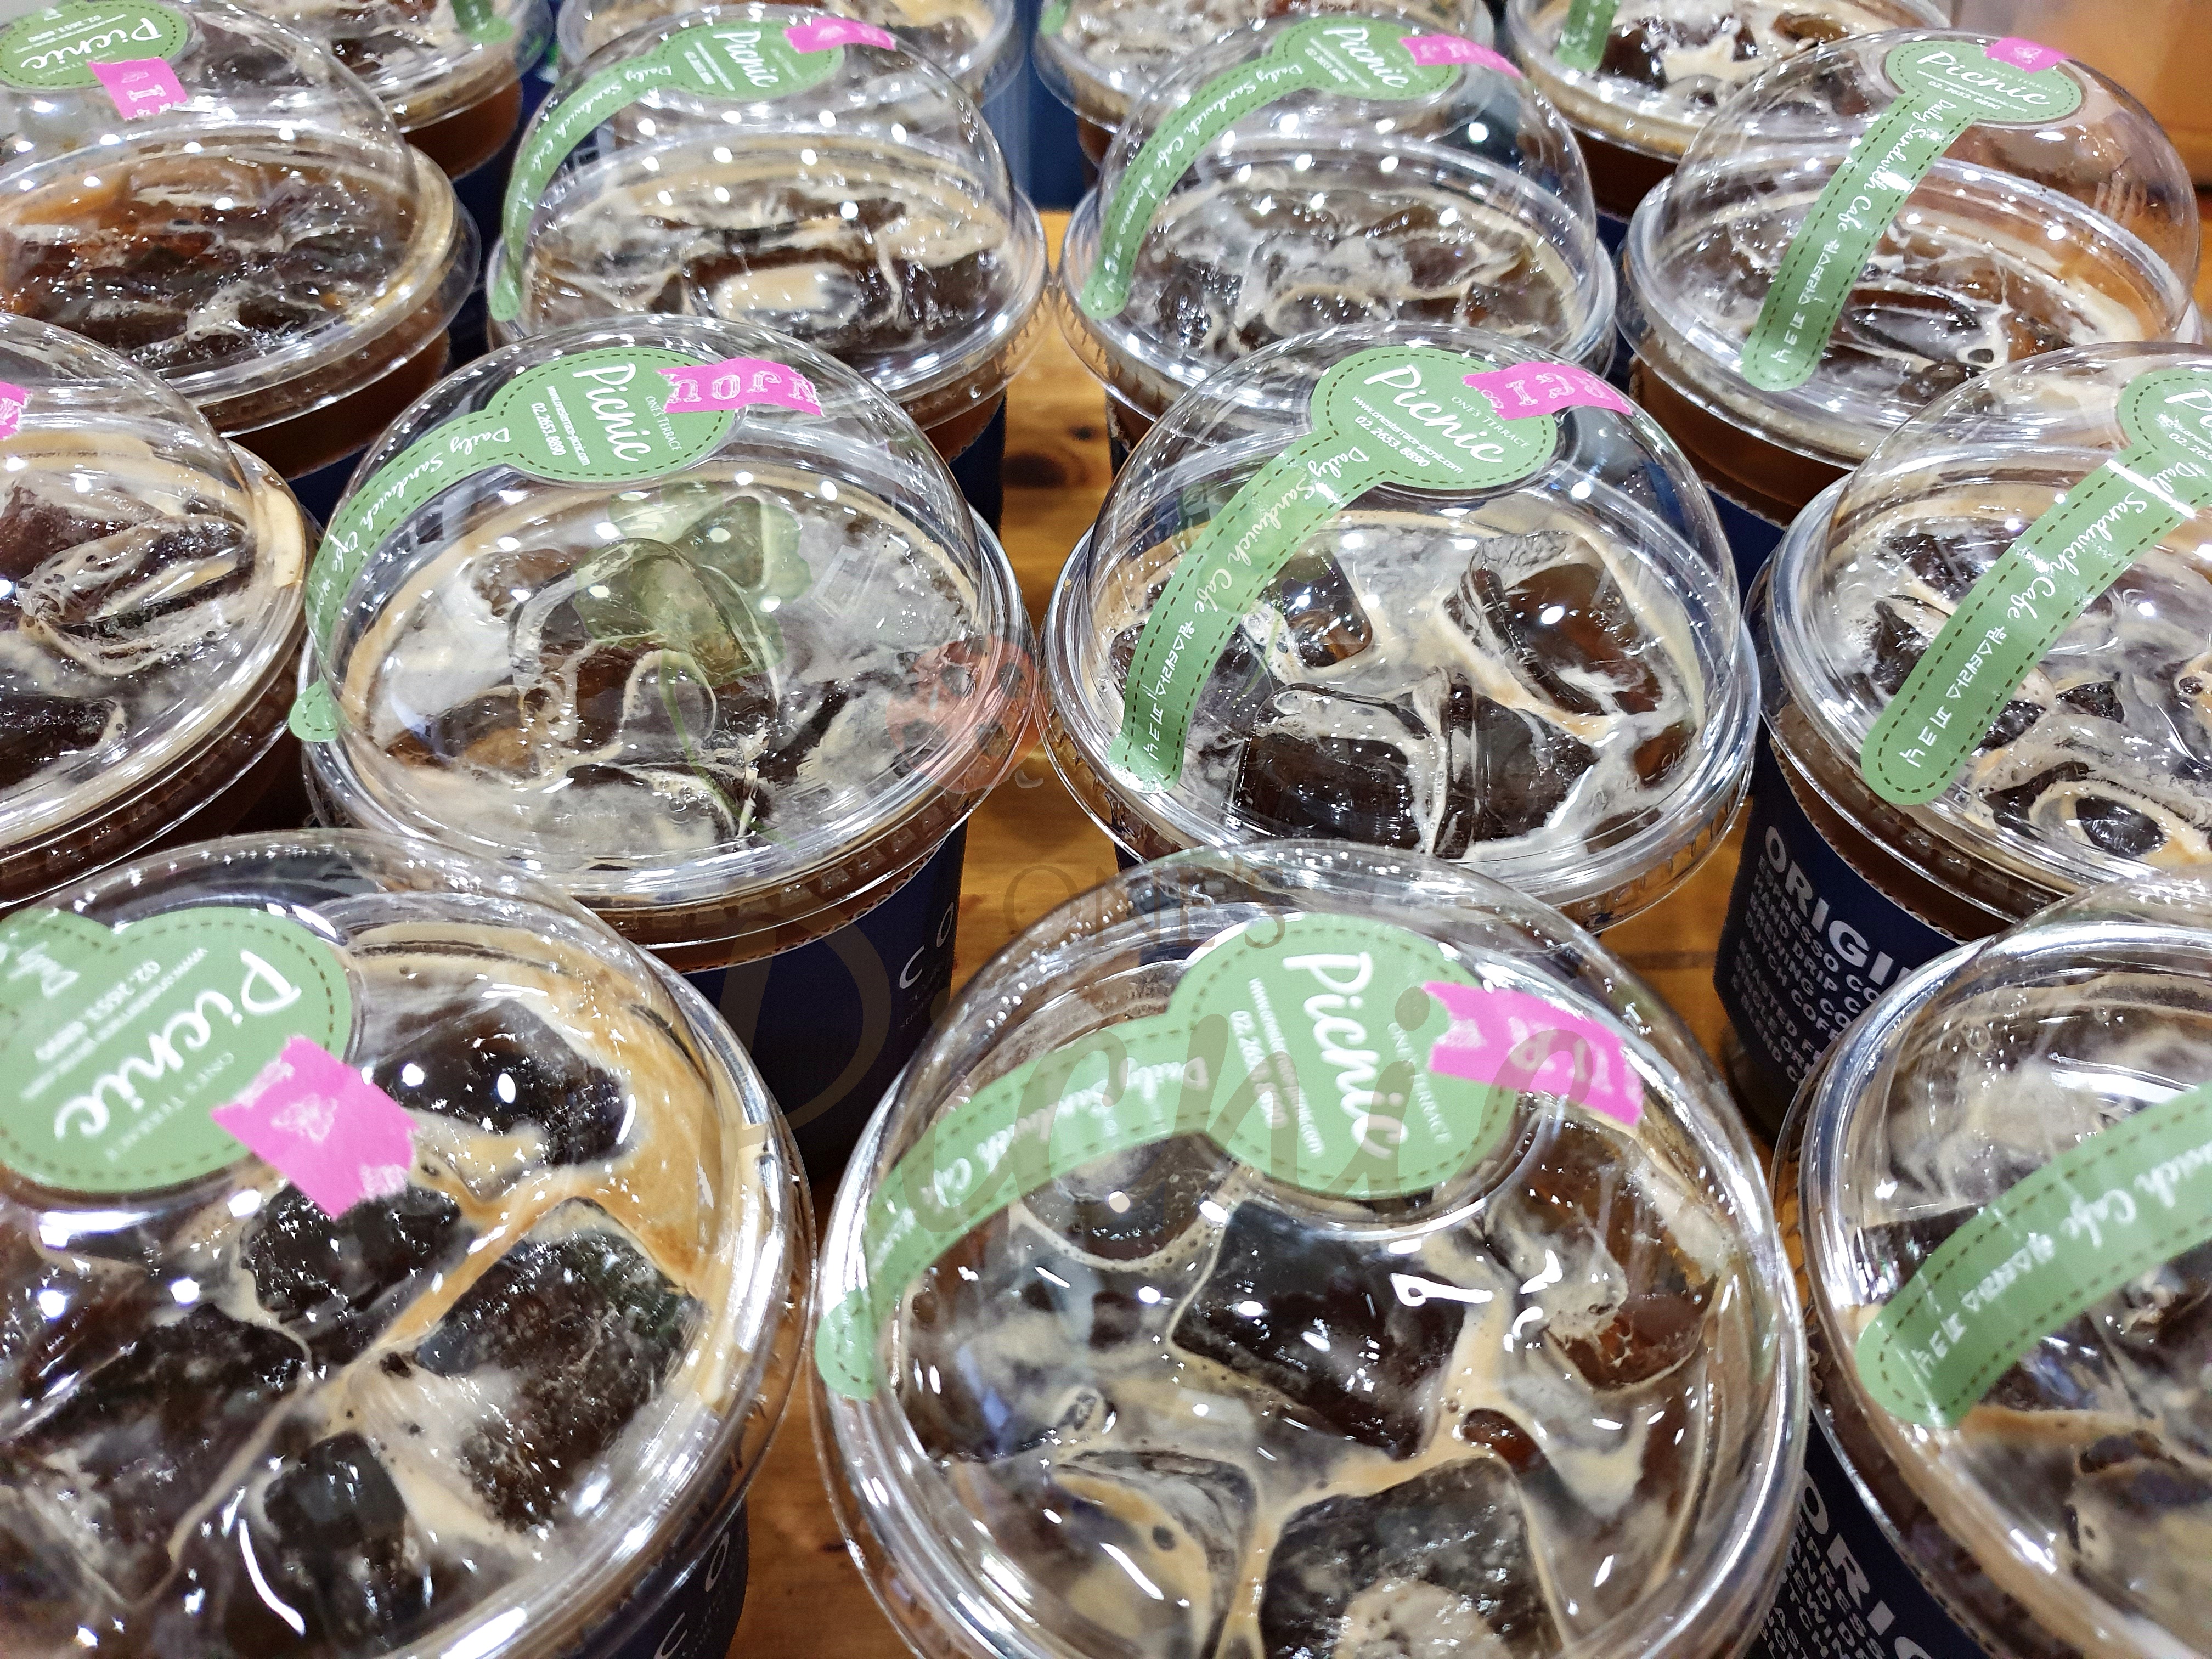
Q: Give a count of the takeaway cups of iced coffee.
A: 15